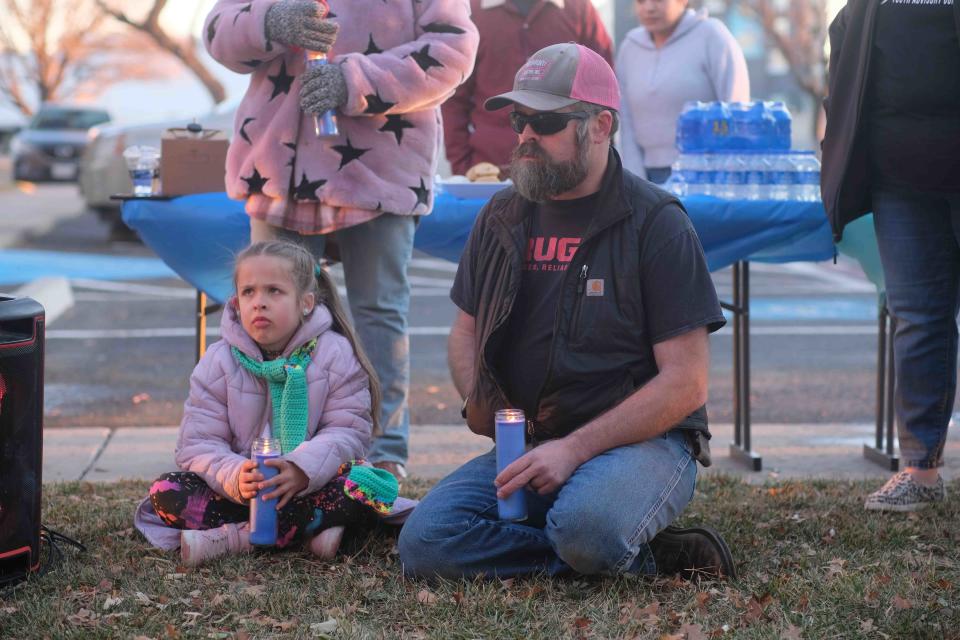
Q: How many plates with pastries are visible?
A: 1